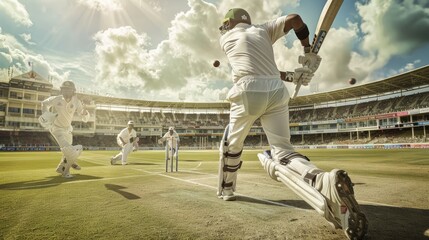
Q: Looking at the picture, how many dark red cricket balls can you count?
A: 2